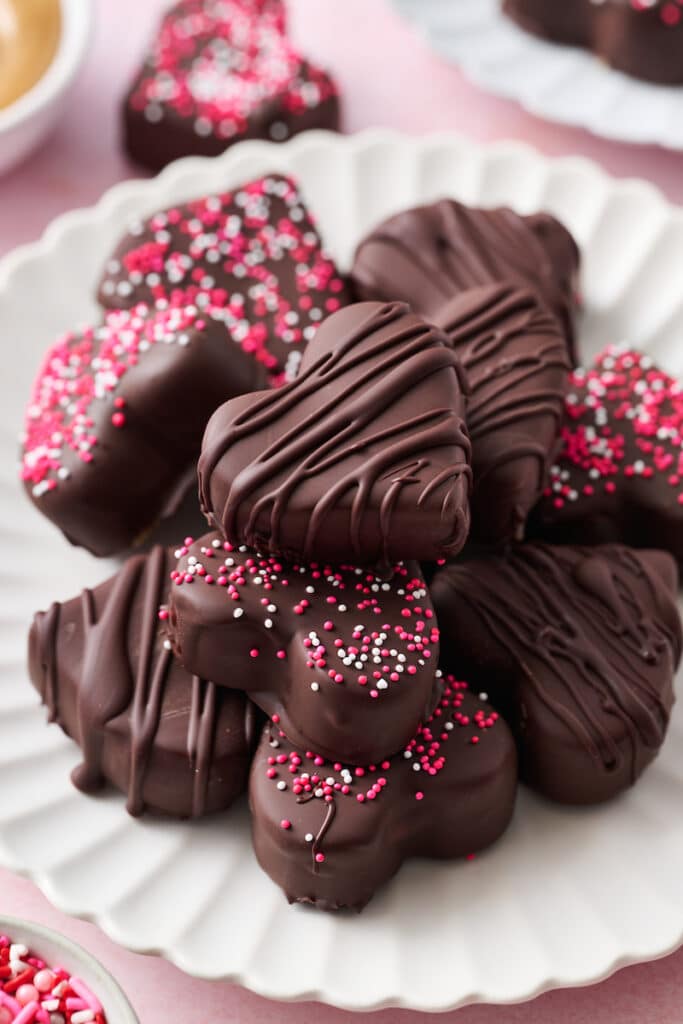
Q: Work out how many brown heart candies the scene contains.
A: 12